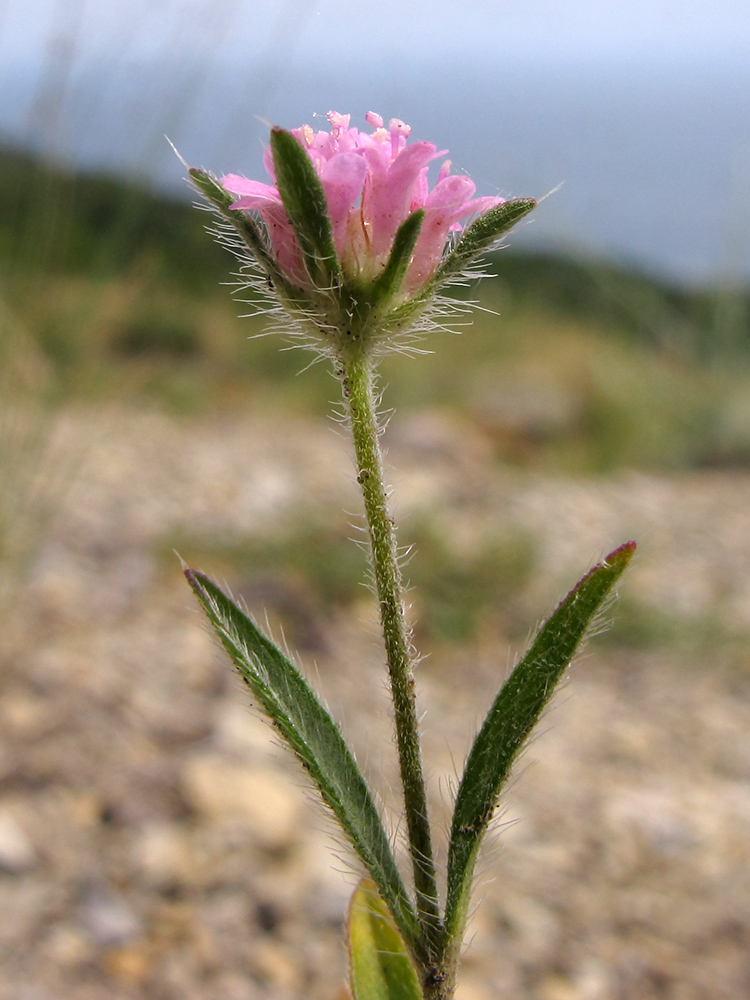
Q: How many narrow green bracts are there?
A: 4